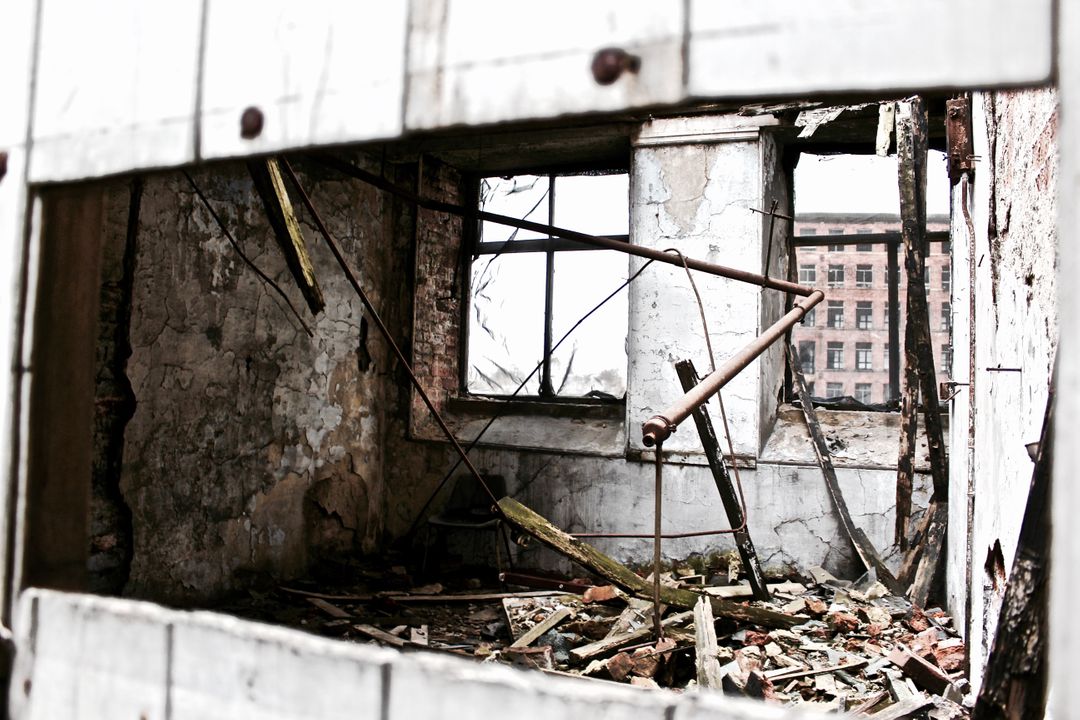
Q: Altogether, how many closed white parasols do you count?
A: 0